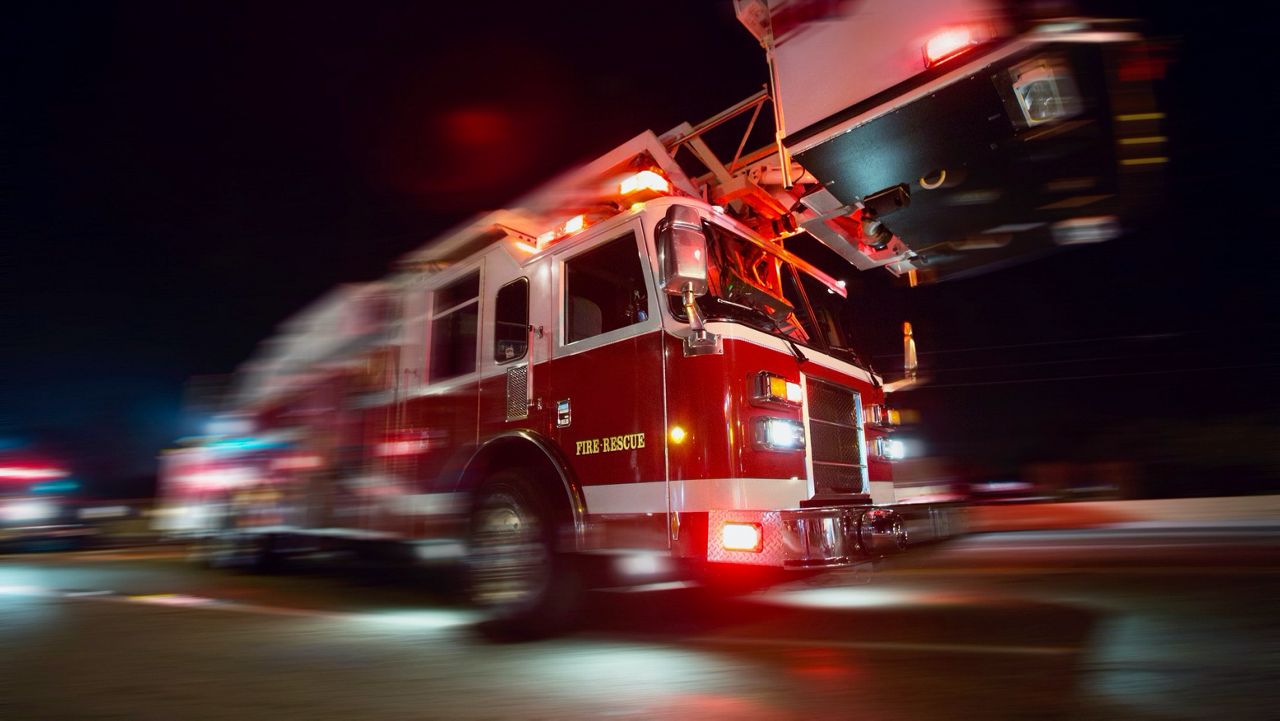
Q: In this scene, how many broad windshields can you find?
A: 1